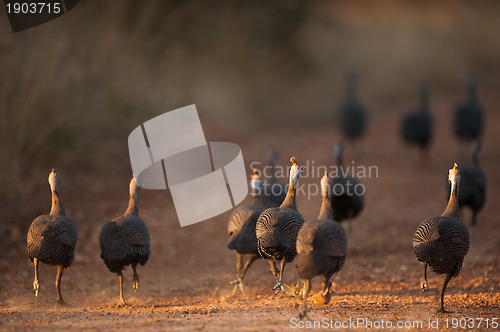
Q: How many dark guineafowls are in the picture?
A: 12